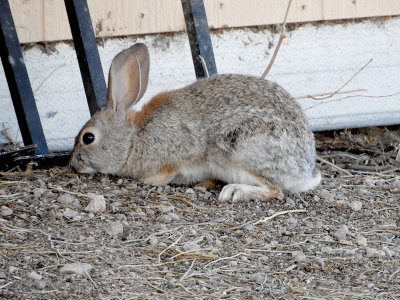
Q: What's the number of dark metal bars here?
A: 3